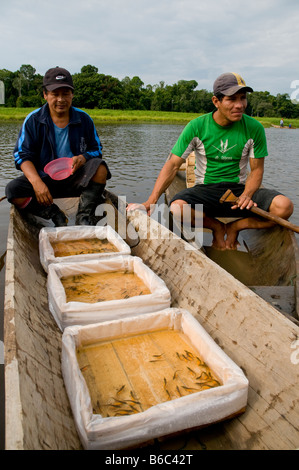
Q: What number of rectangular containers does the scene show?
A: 3